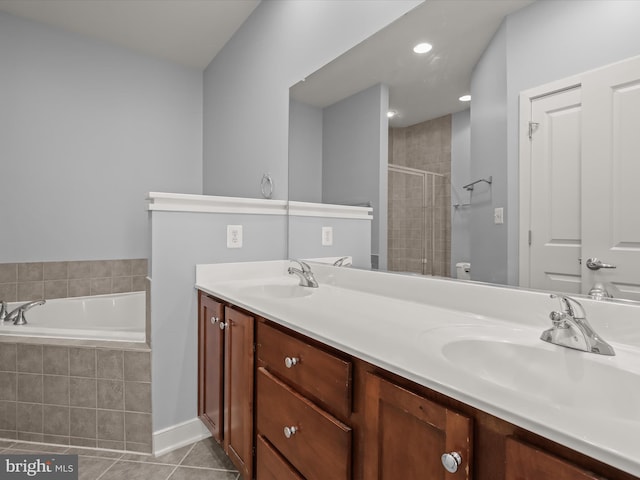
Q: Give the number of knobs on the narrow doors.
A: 2